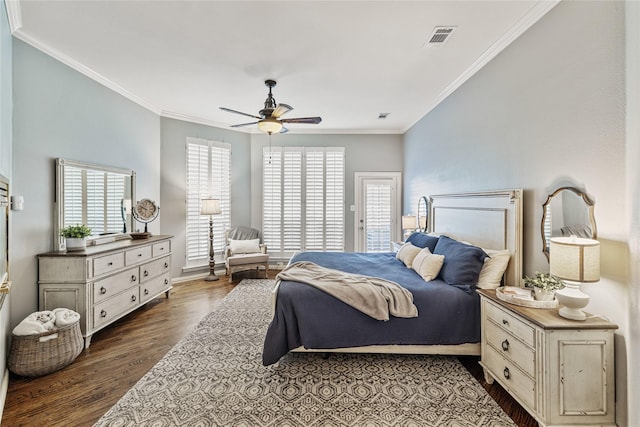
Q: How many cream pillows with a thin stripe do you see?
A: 2